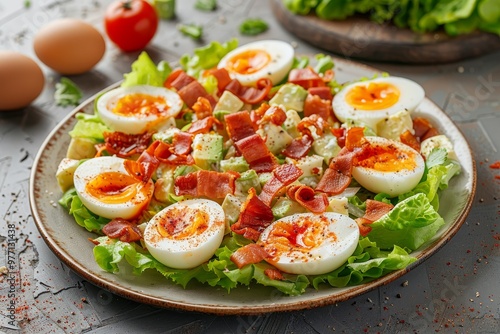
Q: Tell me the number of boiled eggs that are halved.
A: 7